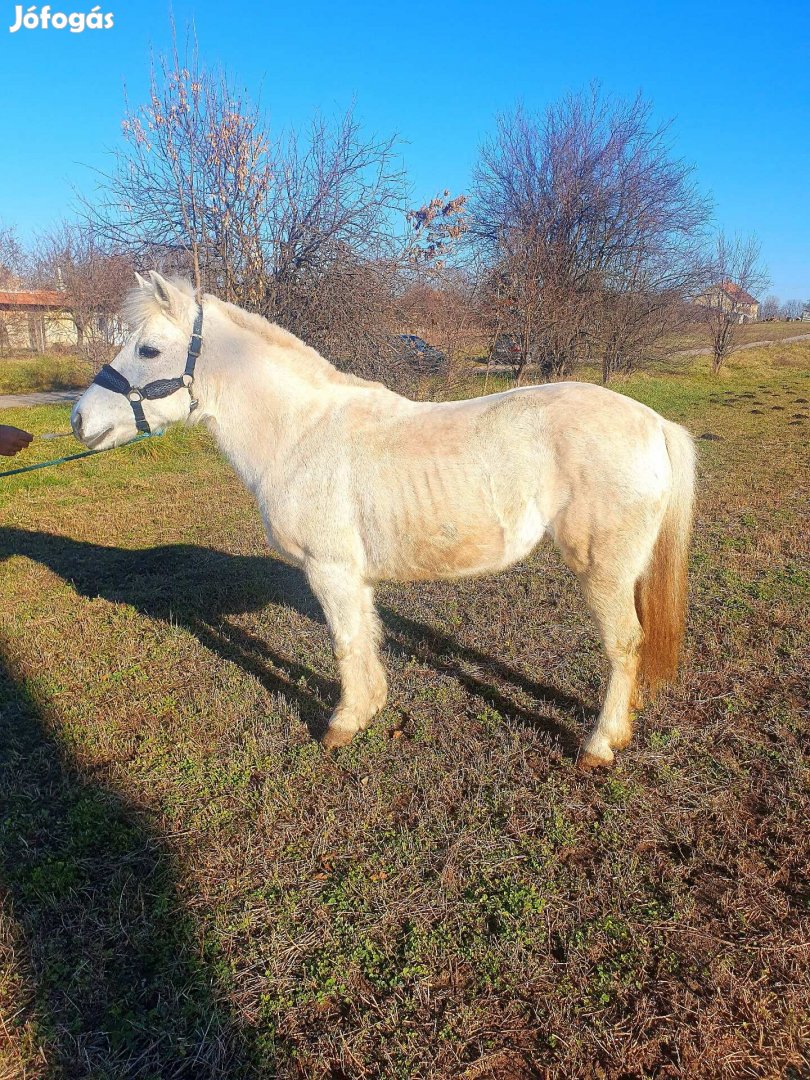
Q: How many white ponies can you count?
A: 1